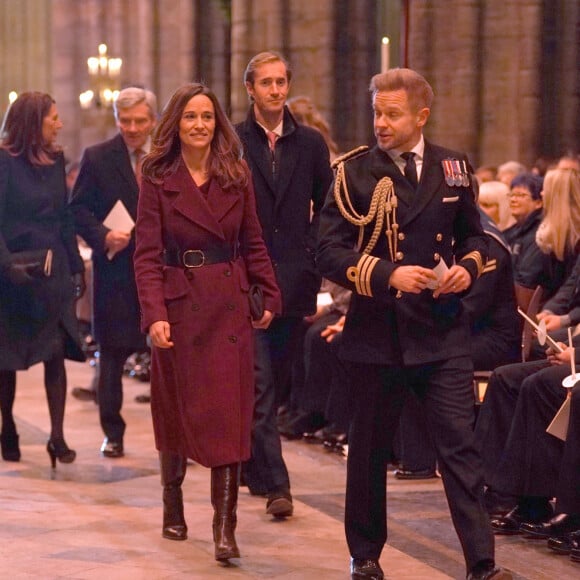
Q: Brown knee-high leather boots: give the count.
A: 2